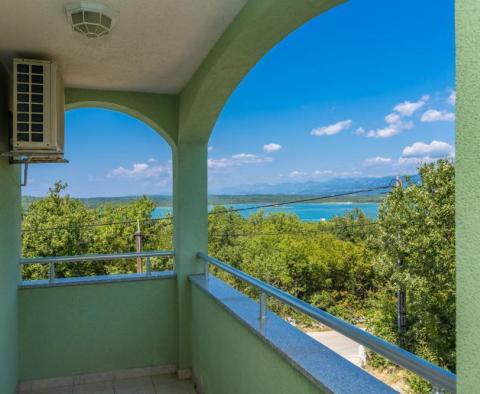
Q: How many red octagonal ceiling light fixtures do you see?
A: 0